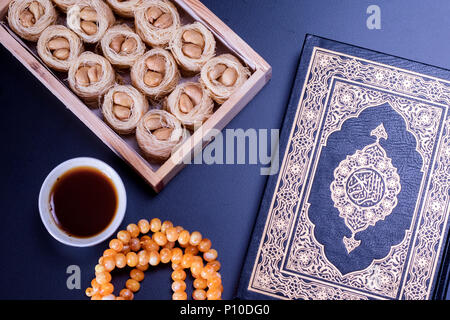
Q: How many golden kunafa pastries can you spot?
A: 14